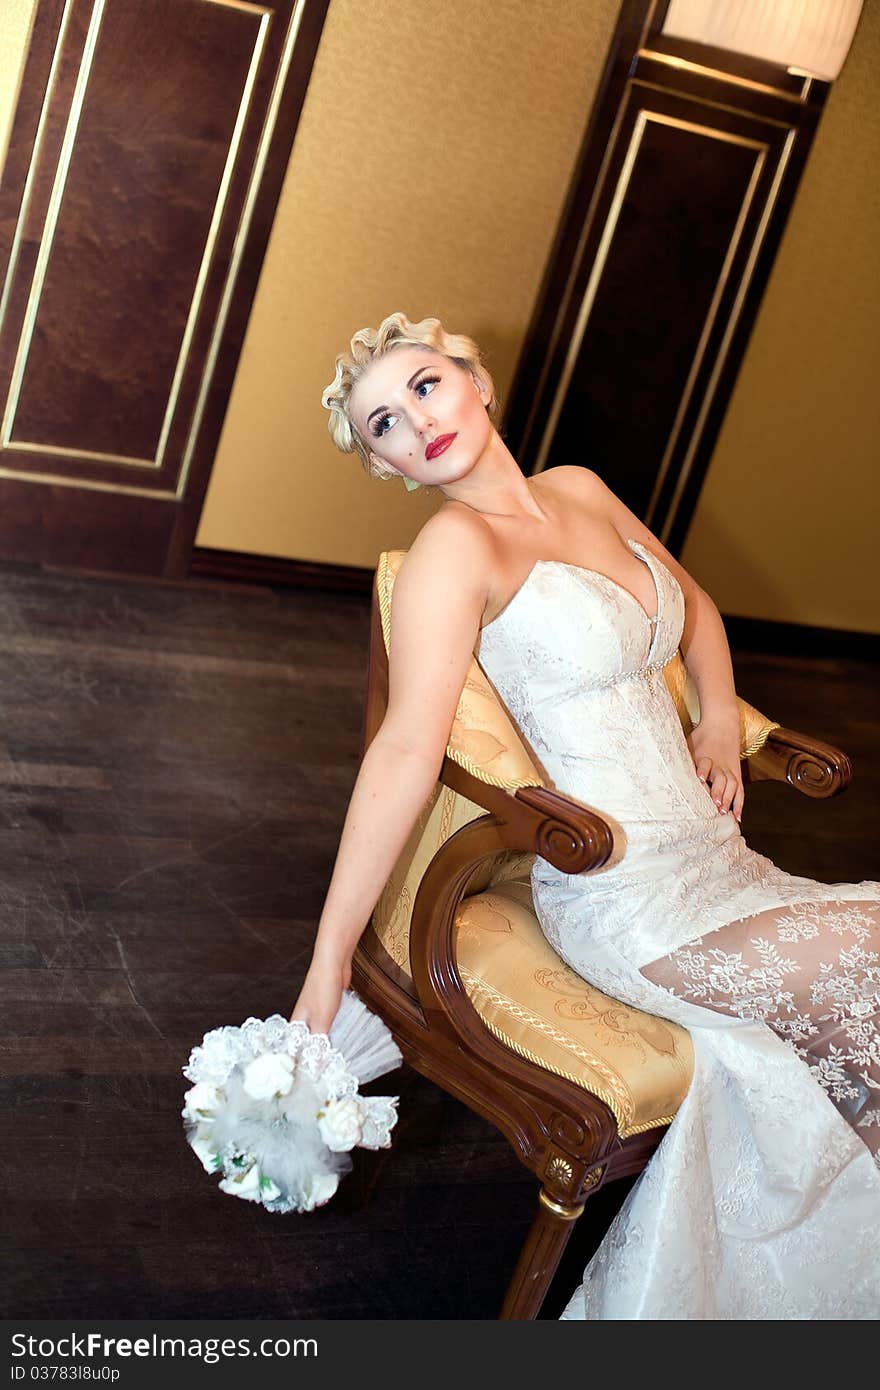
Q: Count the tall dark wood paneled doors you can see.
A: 2